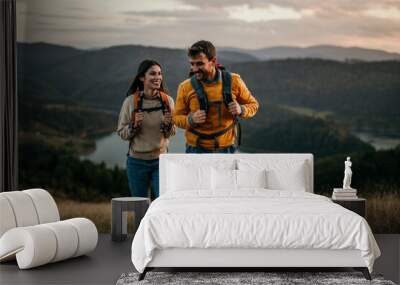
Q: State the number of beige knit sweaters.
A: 1